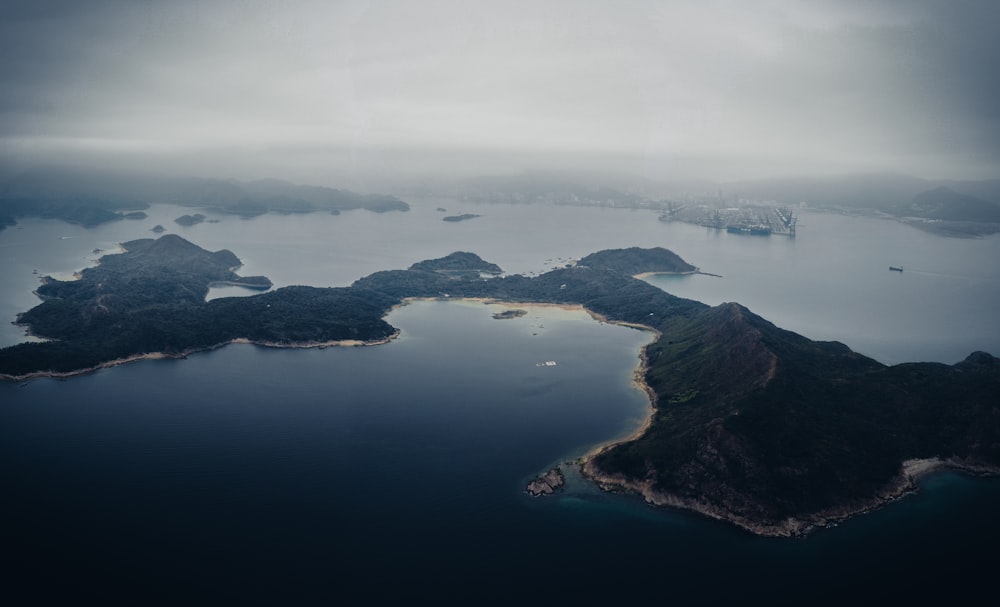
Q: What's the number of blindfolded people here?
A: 0